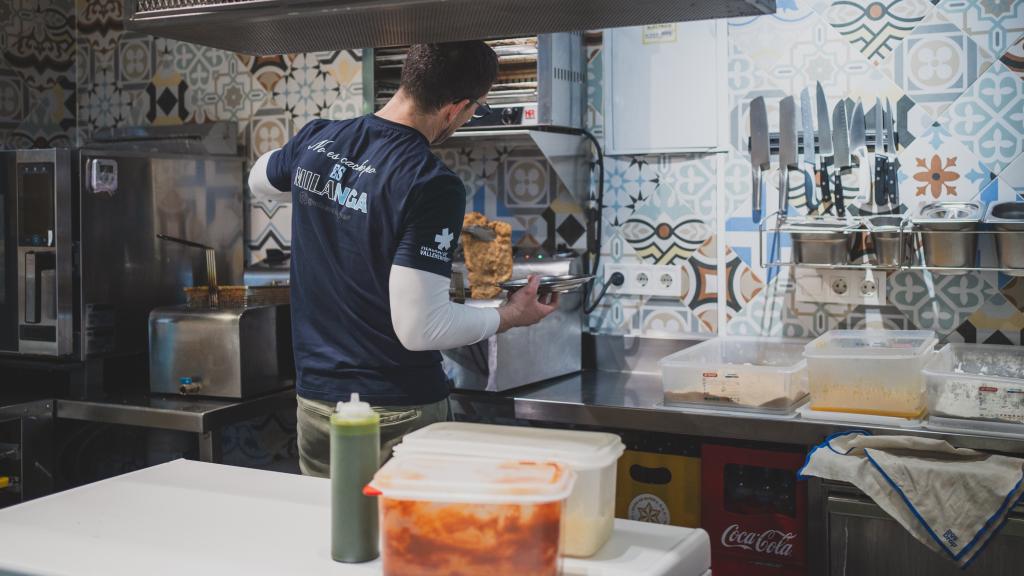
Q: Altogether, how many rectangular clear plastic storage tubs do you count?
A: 5